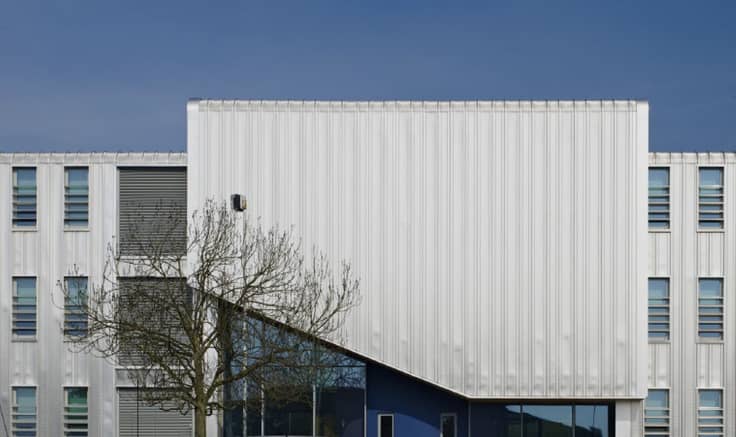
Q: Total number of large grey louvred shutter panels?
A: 3